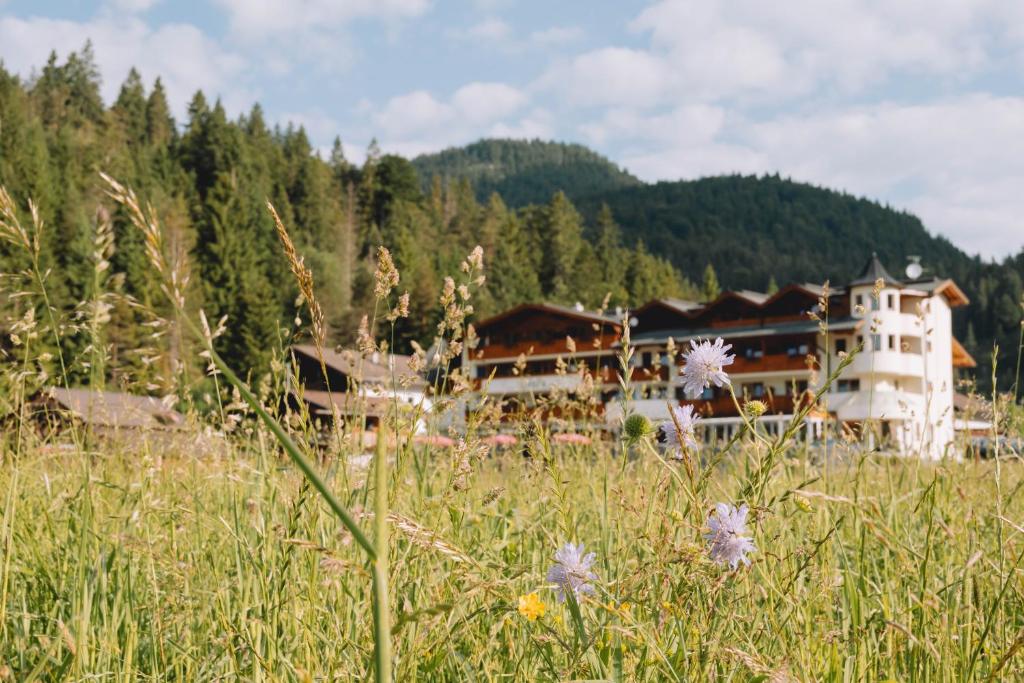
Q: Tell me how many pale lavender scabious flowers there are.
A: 4